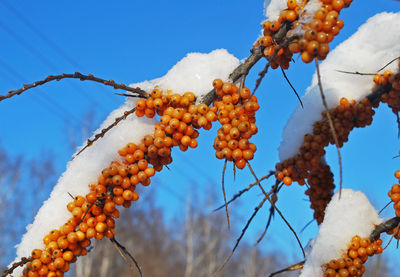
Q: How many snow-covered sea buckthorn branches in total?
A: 3